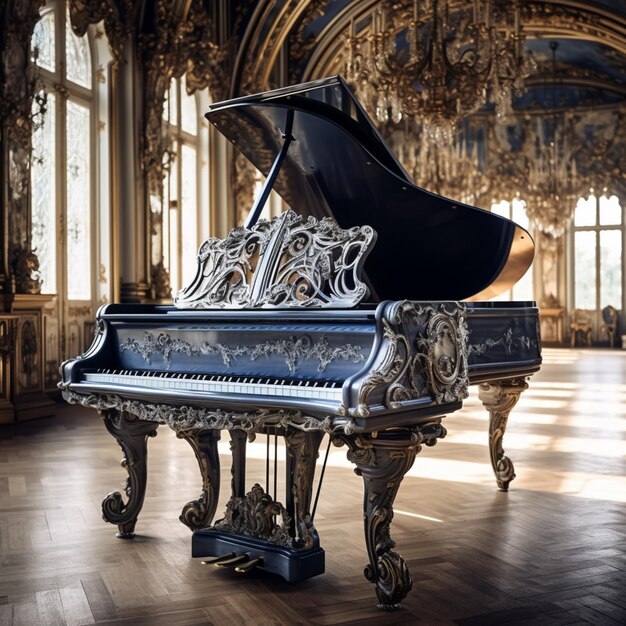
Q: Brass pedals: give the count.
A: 3